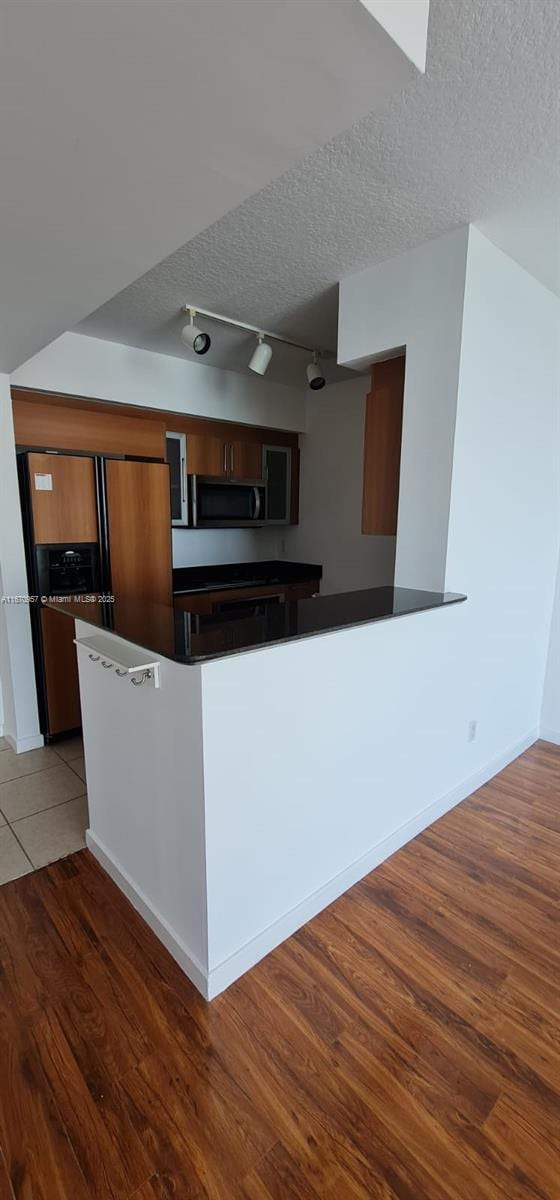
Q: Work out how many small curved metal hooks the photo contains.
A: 4